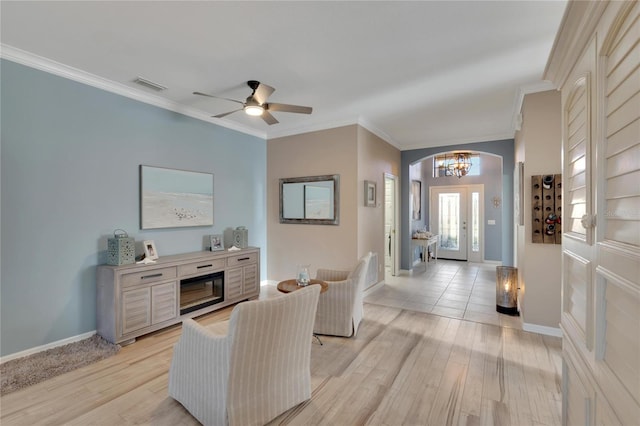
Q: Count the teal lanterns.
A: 2